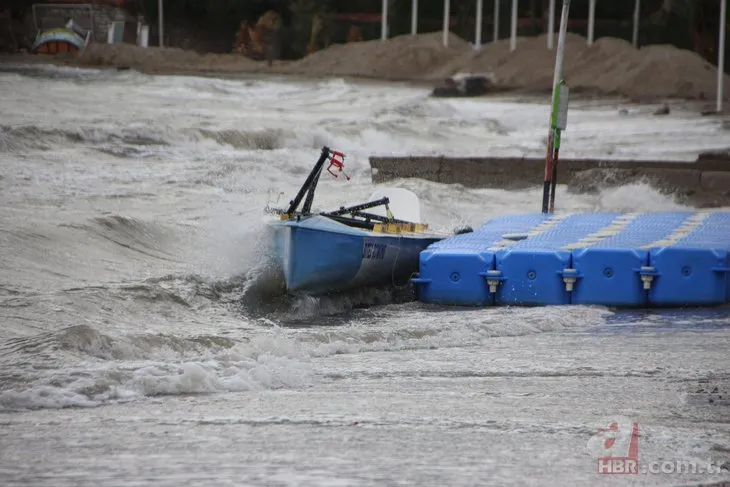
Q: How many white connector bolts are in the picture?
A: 3